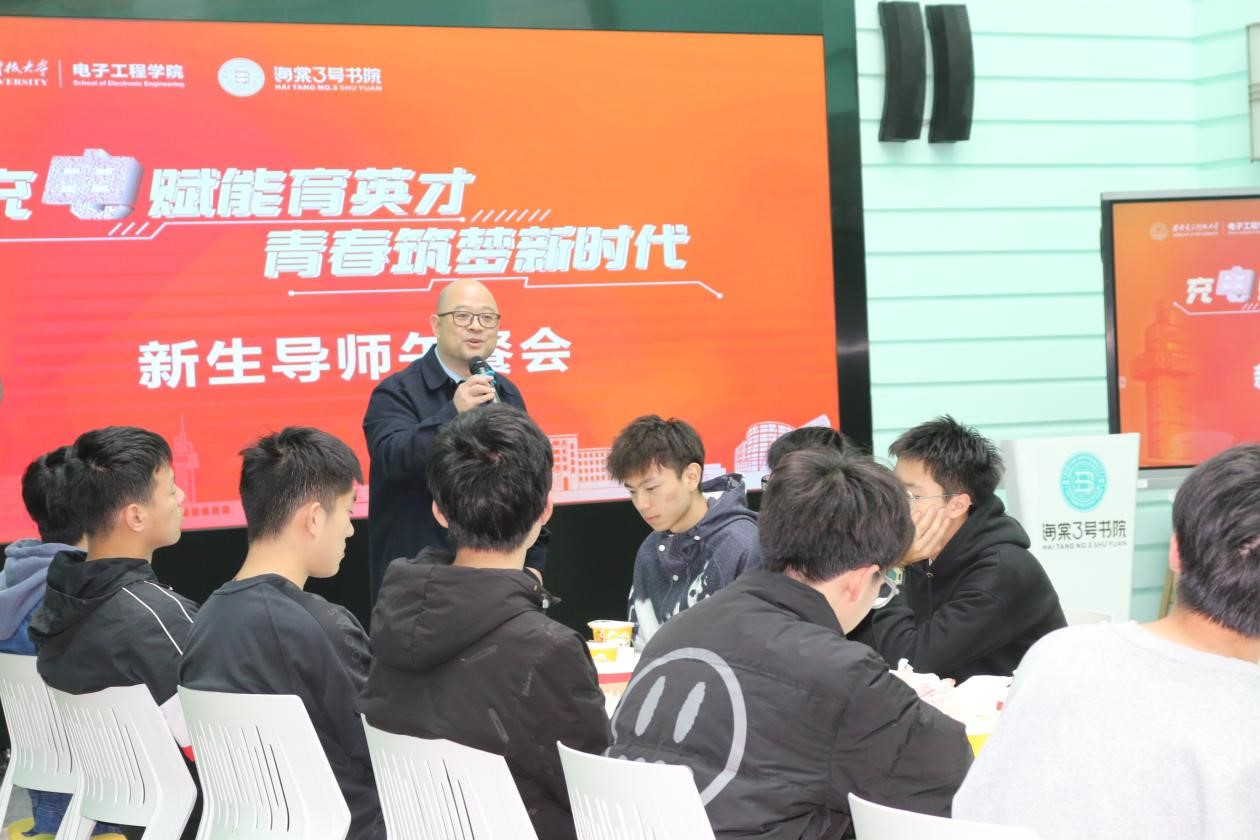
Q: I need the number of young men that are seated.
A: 9